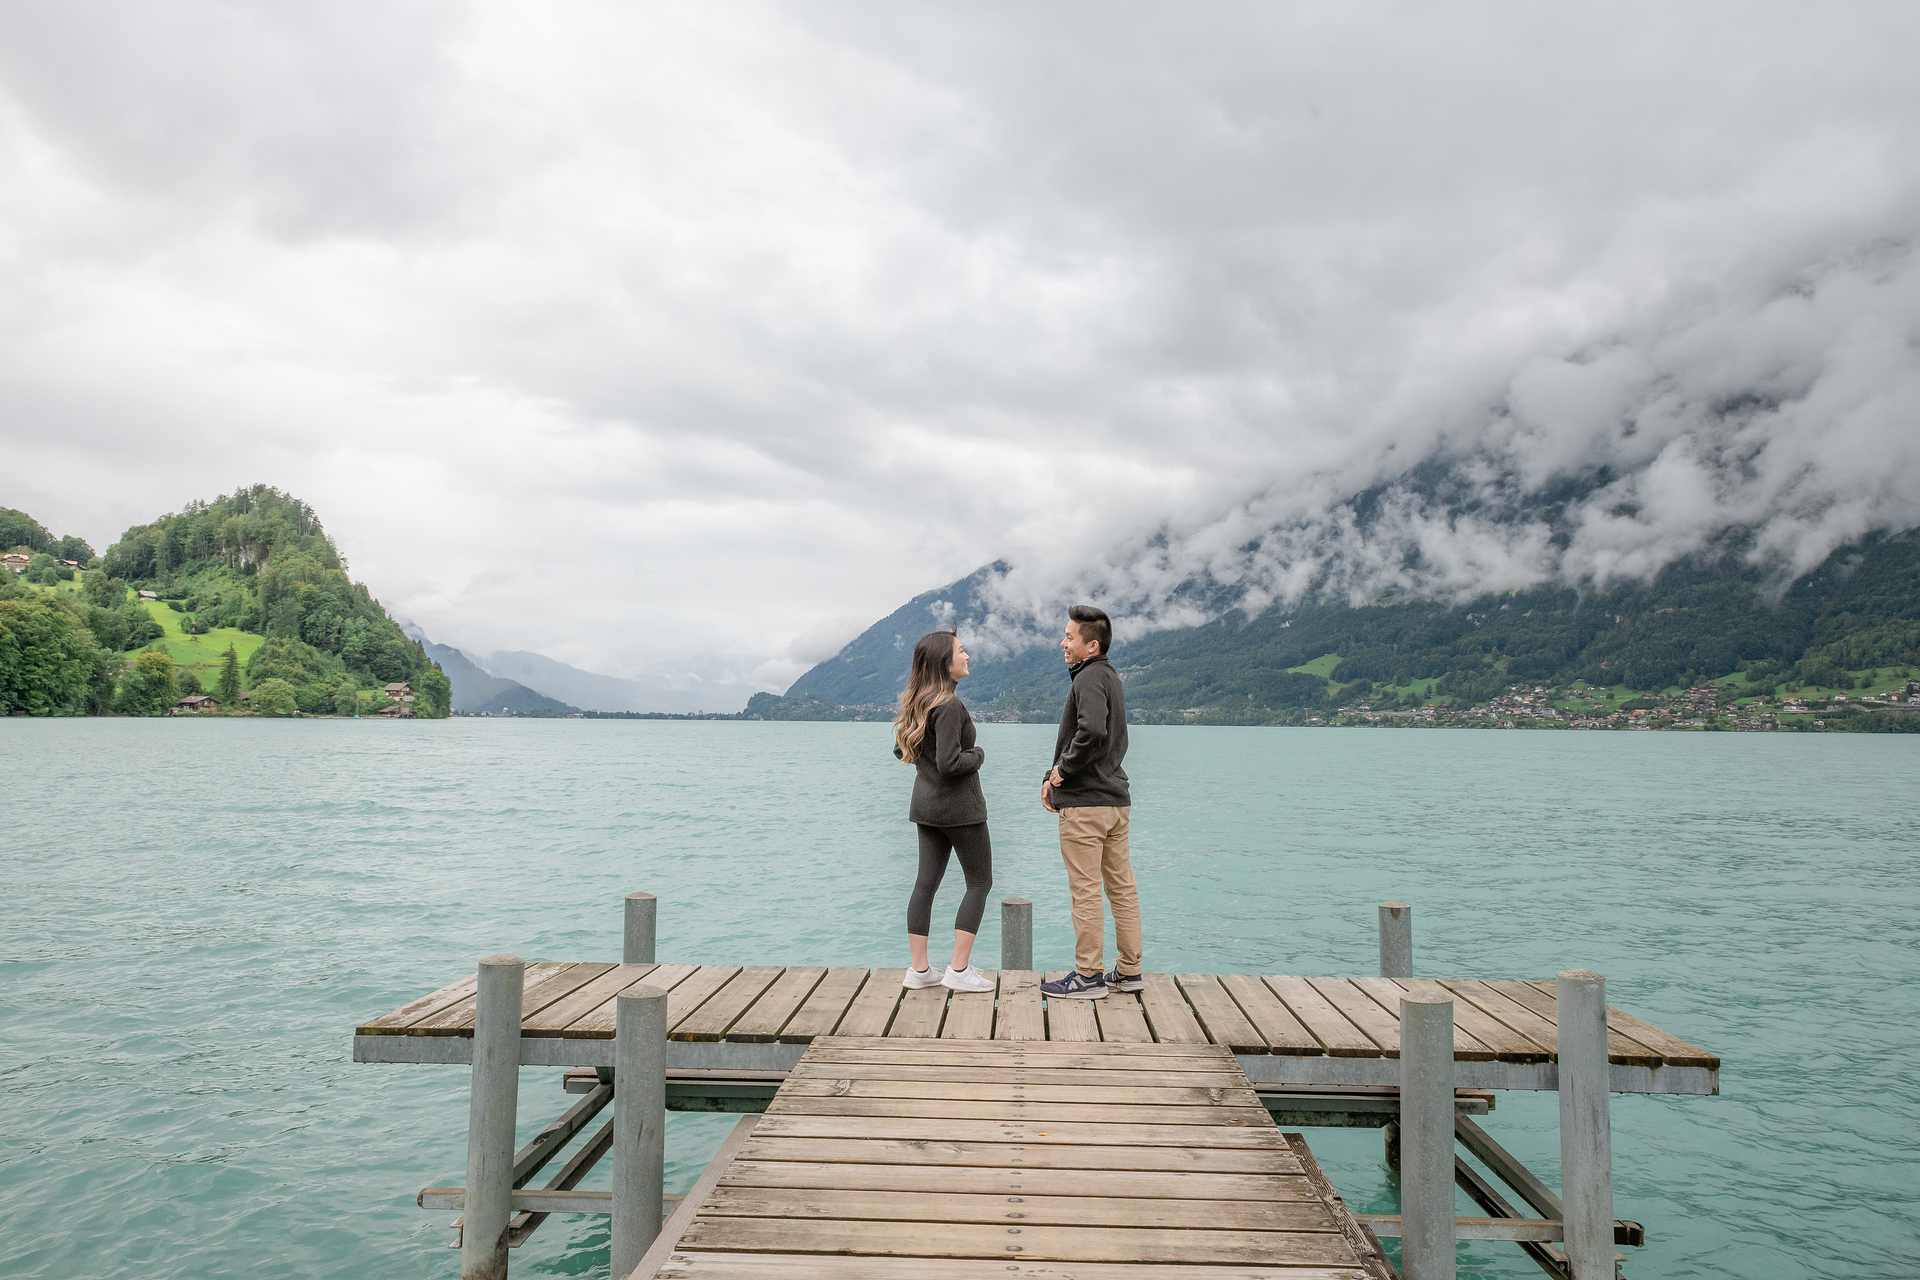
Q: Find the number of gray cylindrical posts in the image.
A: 7